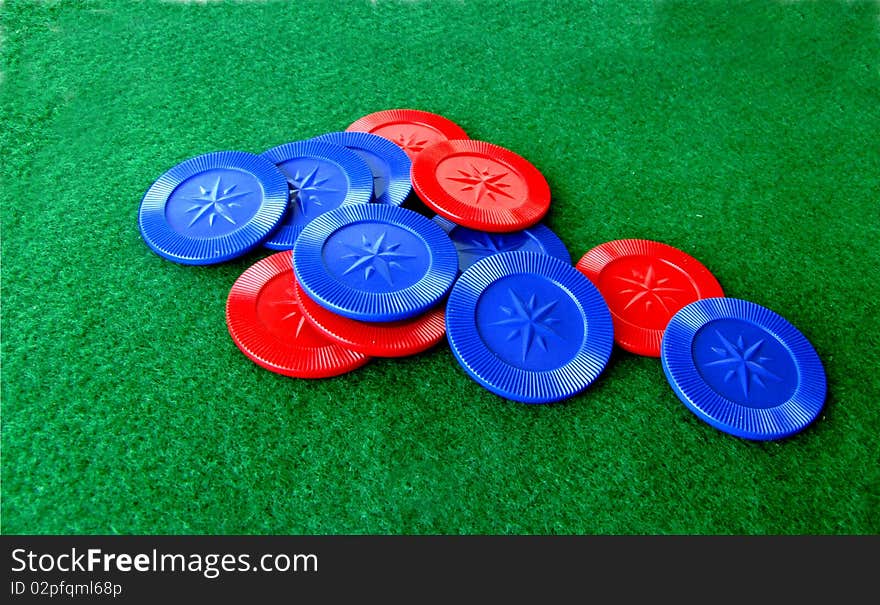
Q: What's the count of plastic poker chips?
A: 12